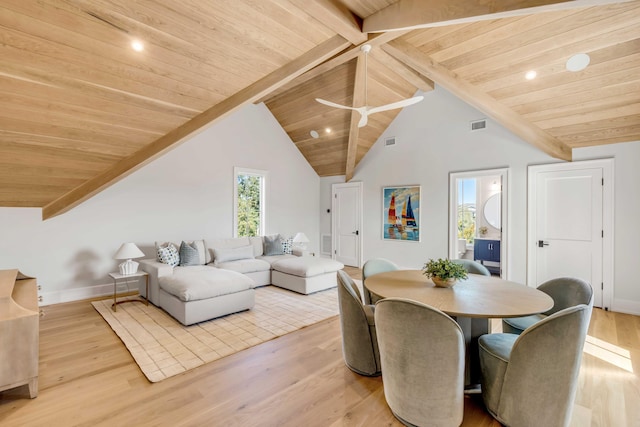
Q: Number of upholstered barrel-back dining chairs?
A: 6